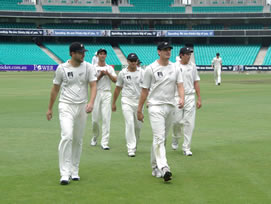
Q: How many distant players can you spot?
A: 1